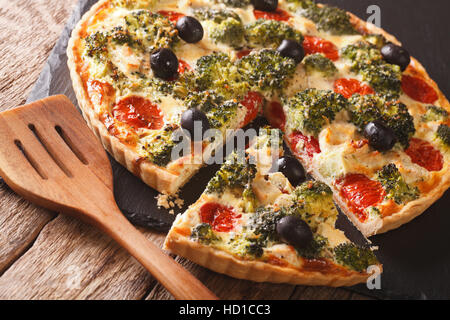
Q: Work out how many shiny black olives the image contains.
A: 9